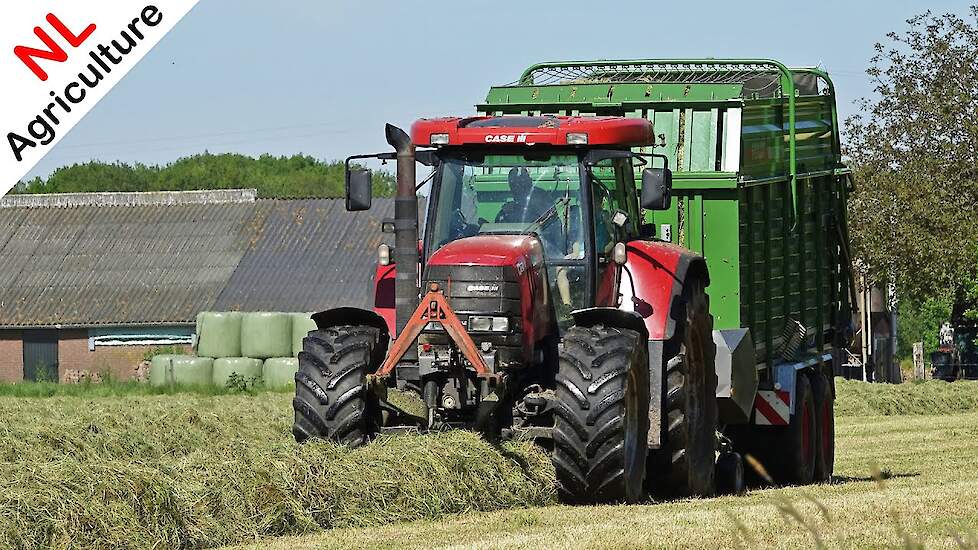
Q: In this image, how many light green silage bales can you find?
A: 7